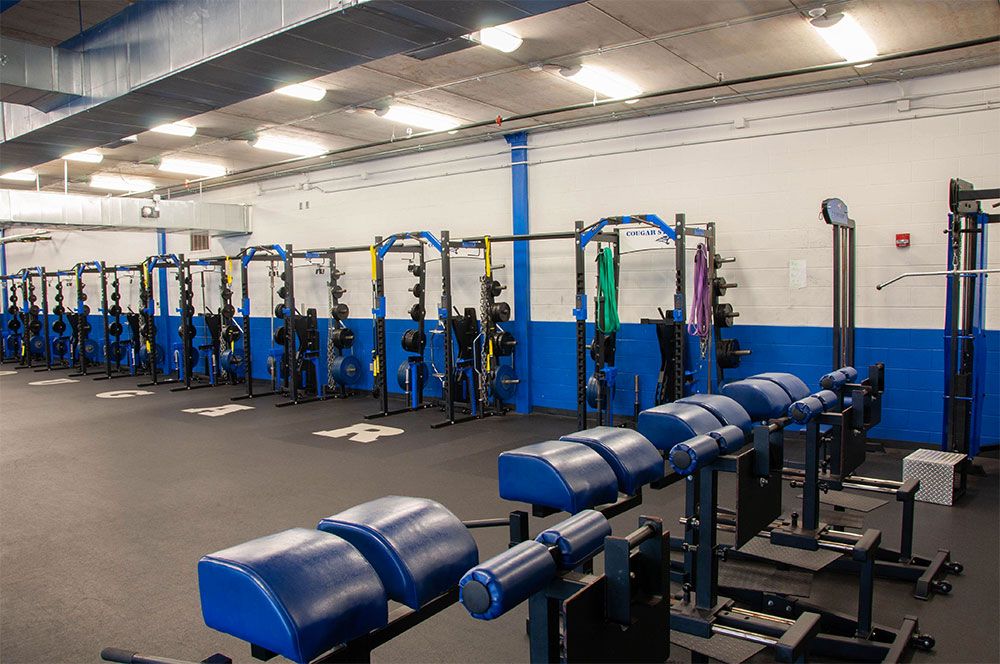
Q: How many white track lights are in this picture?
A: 11